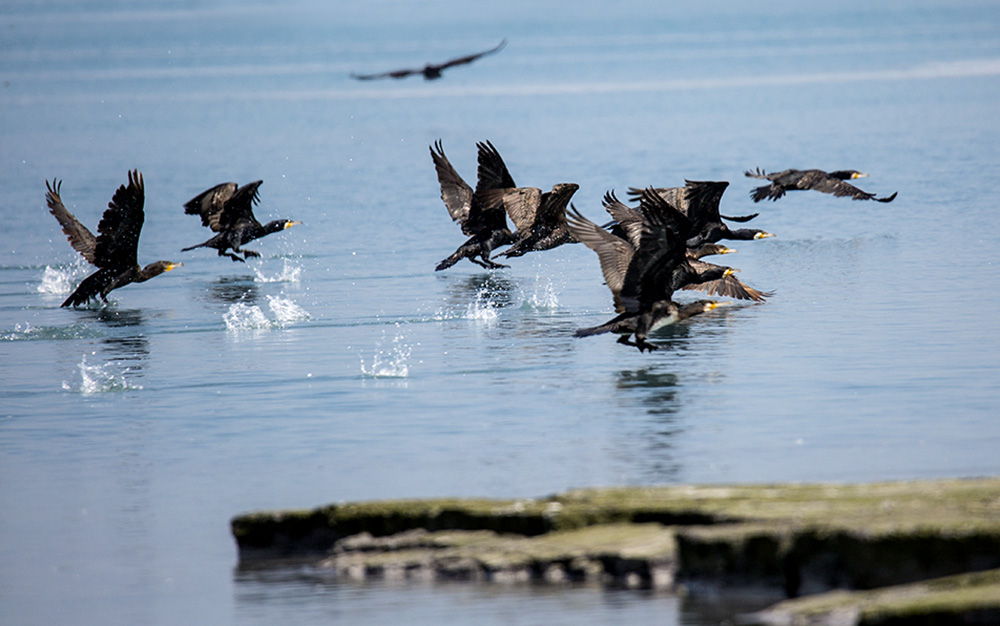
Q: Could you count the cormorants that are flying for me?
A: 10